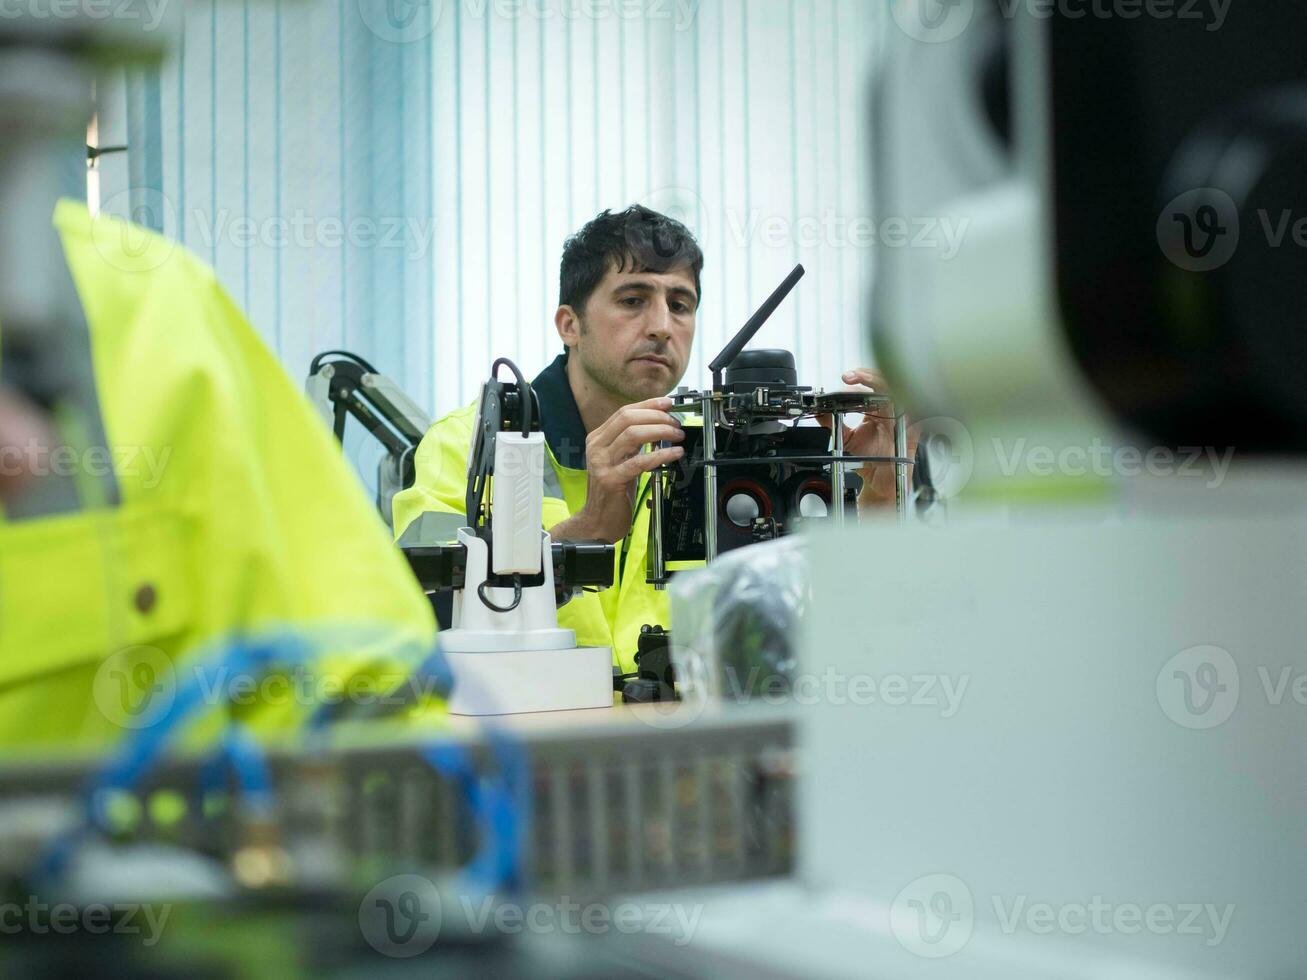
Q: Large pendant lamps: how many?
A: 0